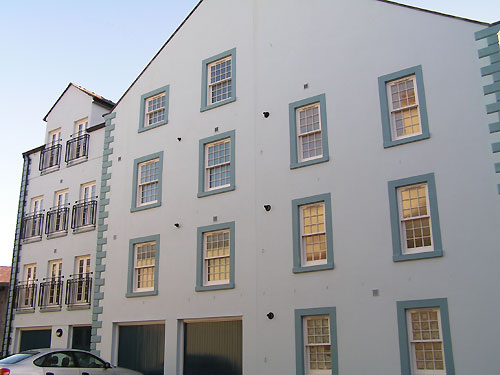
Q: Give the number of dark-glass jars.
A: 0